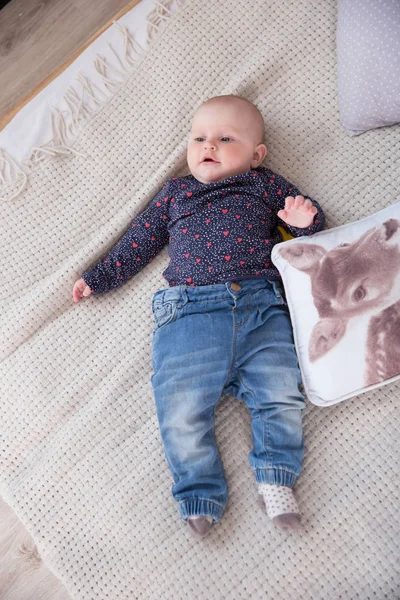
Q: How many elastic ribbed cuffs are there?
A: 2